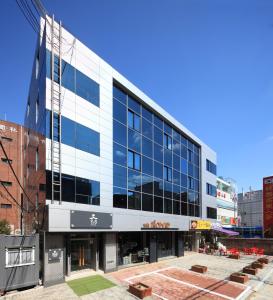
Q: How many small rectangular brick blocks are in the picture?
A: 7